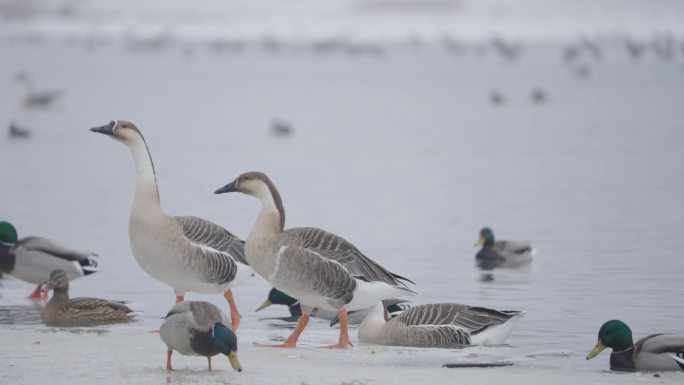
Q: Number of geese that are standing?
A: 2